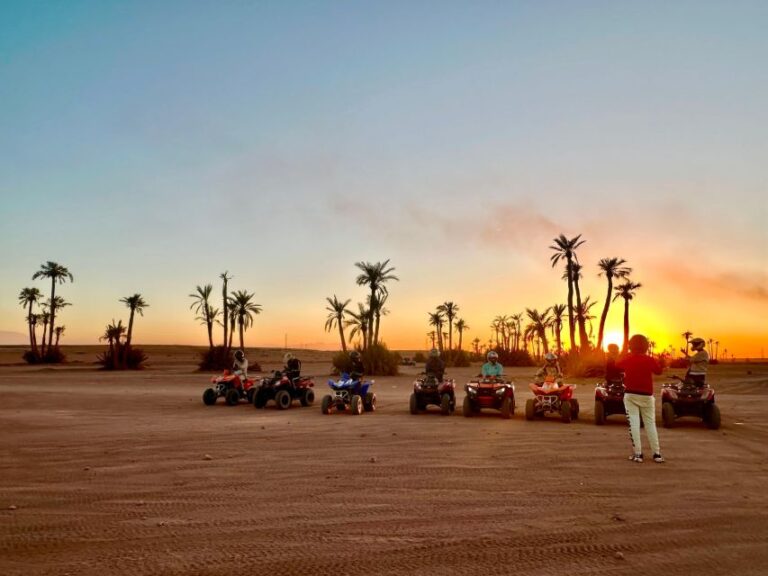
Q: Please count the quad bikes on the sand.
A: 8